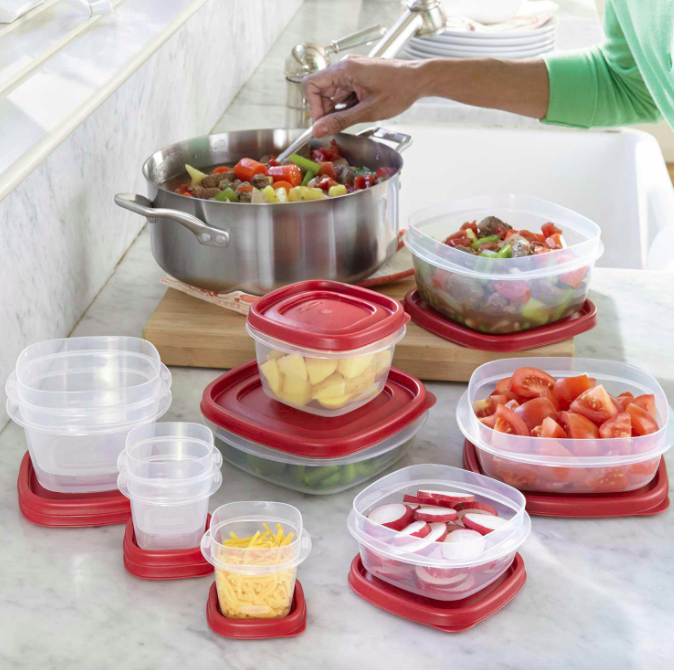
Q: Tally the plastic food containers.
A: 10